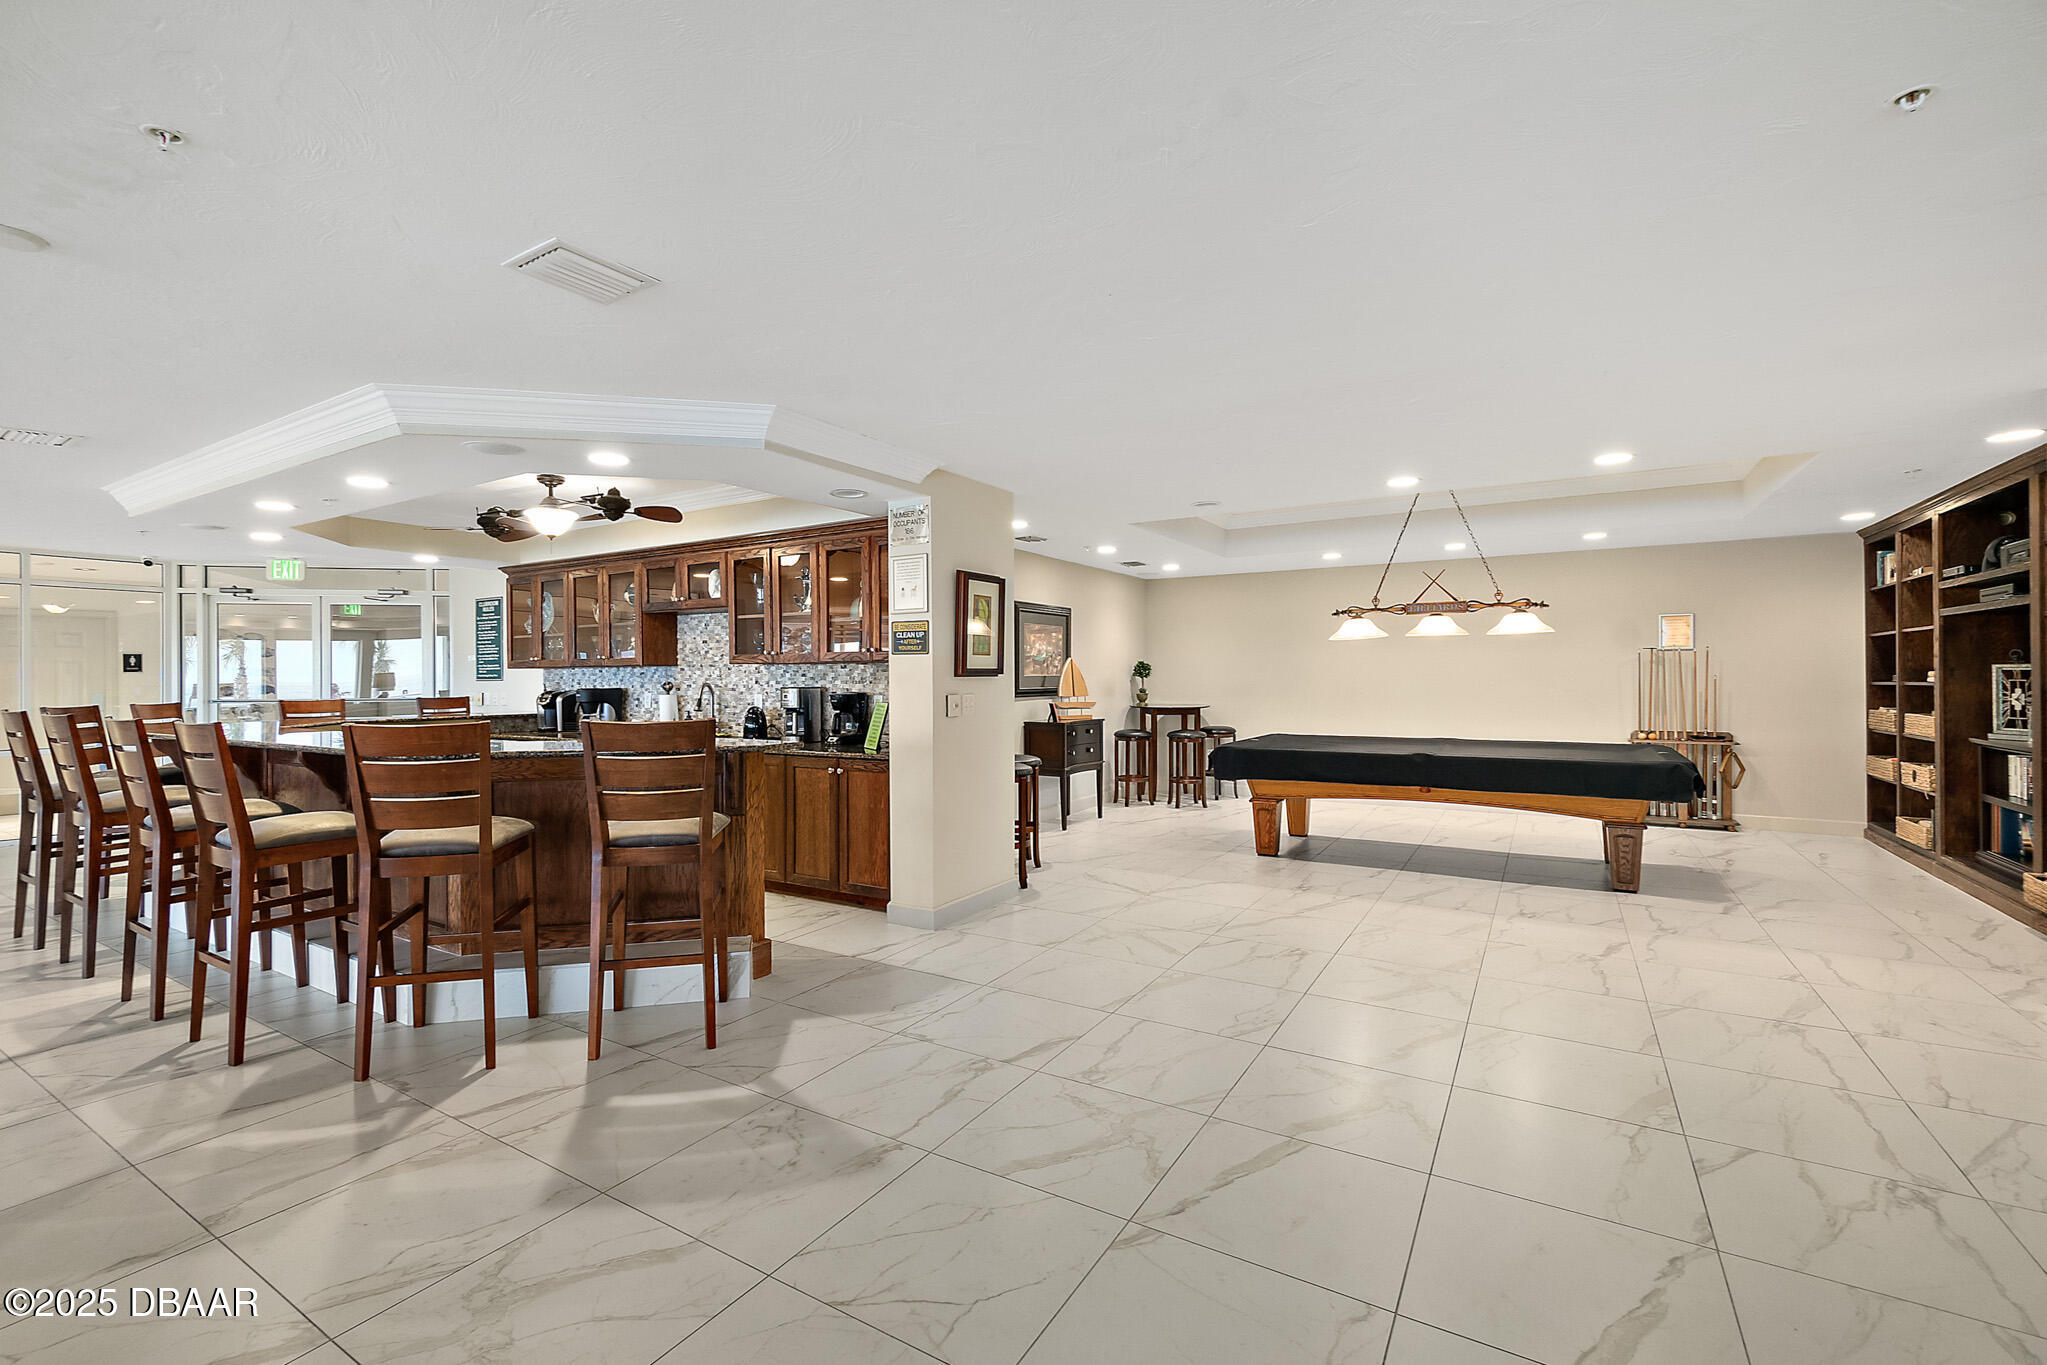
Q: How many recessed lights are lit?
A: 15